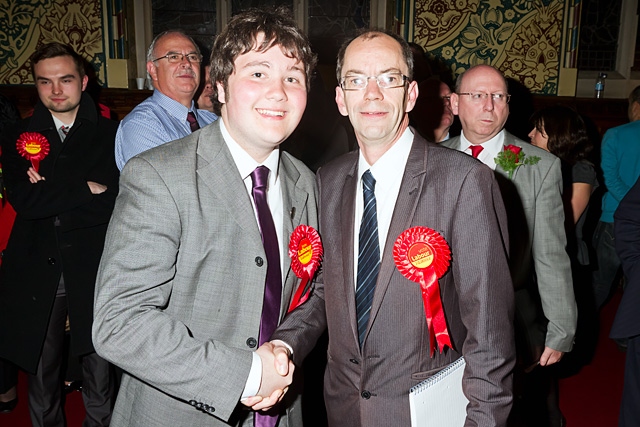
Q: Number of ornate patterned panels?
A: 2